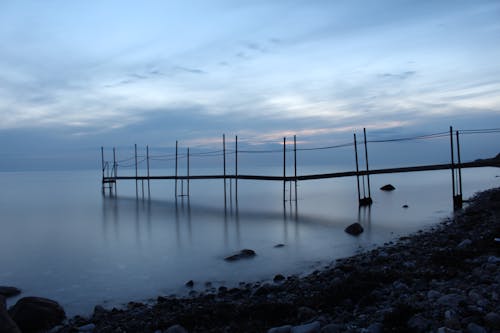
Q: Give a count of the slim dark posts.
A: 14